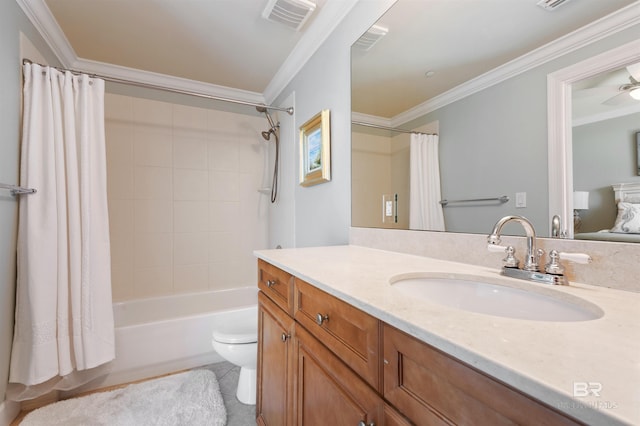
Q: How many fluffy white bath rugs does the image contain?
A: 1